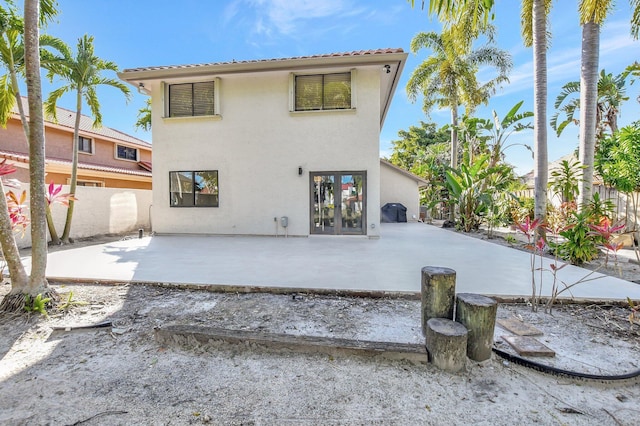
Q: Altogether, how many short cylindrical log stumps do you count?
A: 3